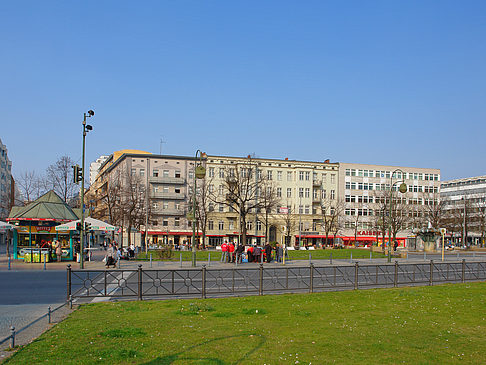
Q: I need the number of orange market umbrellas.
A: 0